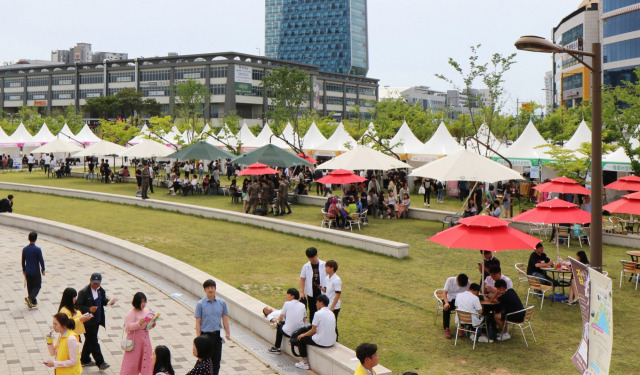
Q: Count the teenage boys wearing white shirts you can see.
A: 8